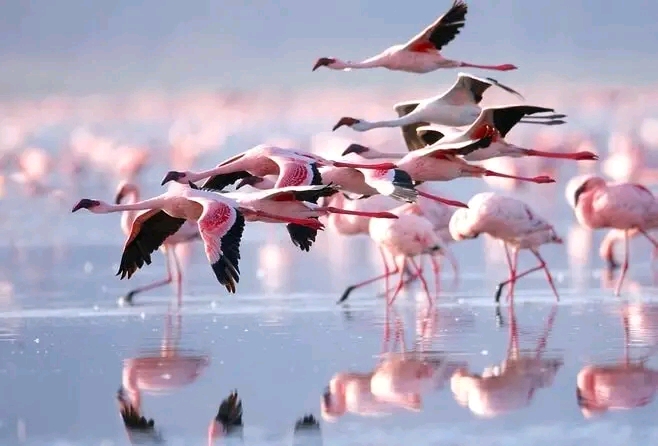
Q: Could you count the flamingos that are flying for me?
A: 8